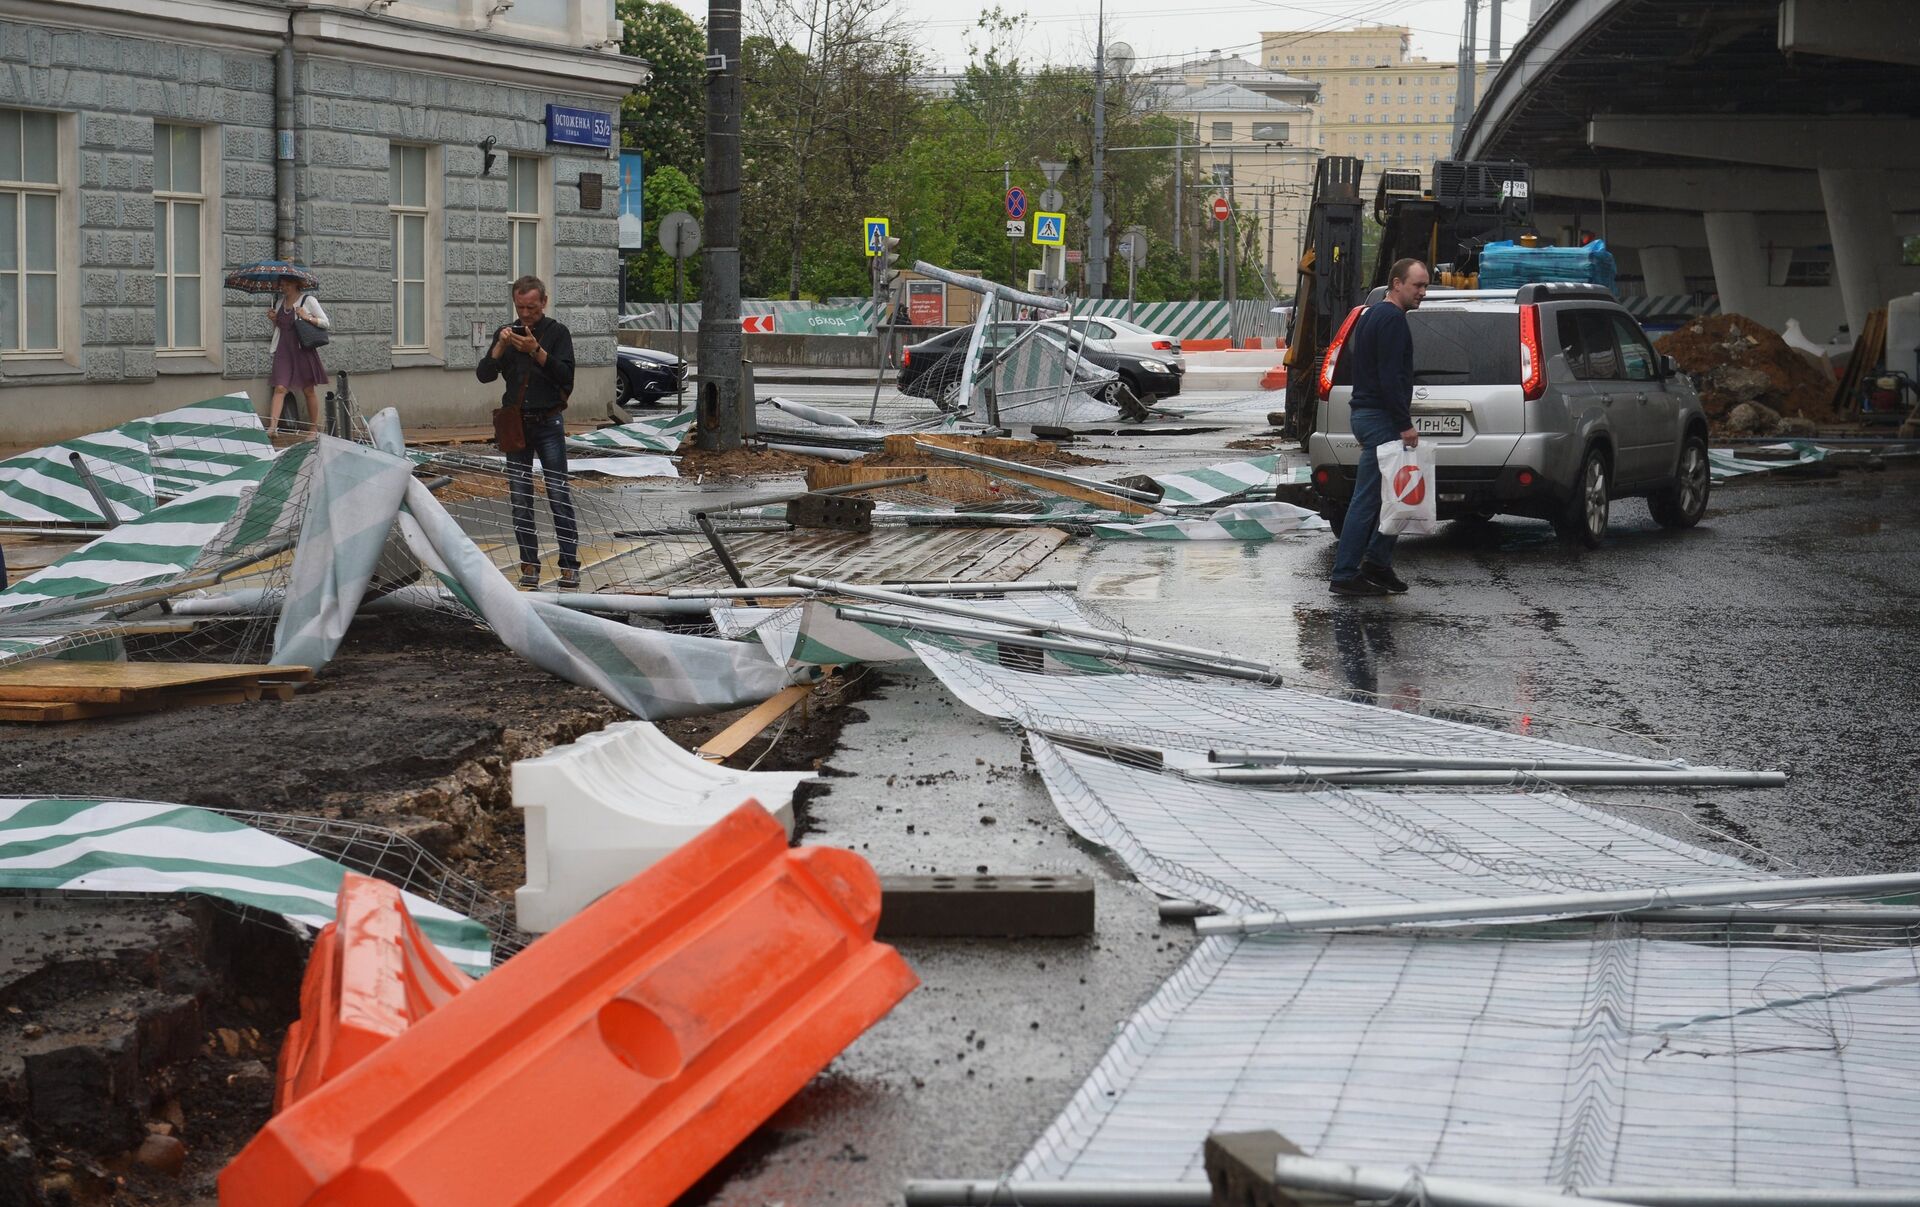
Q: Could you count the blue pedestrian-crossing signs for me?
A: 2